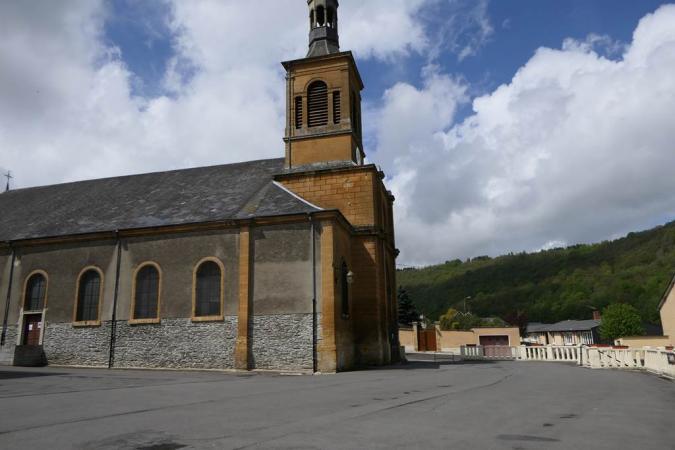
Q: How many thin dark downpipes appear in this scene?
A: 3